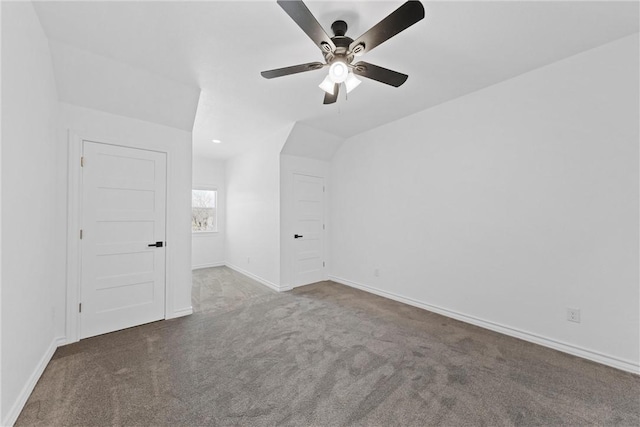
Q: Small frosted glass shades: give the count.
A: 3